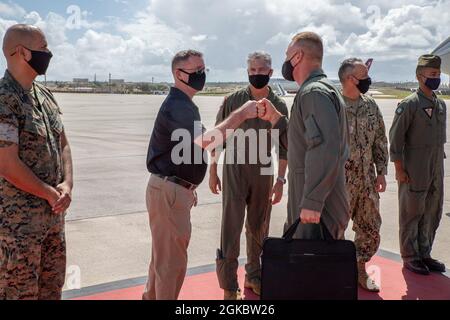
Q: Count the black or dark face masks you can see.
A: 6